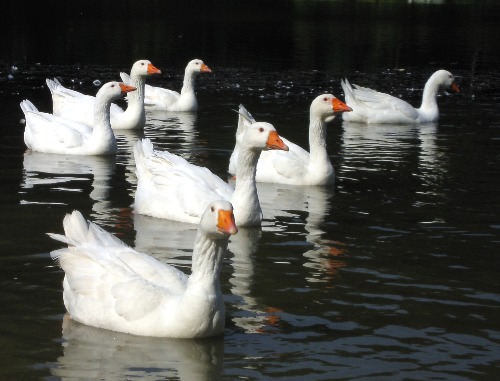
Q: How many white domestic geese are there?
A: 7